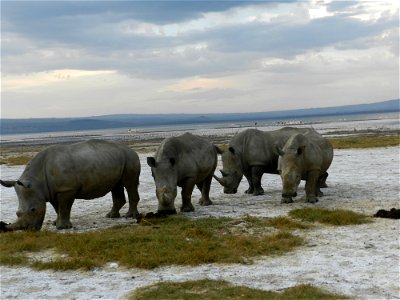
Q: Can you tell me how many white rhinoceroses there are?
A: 4